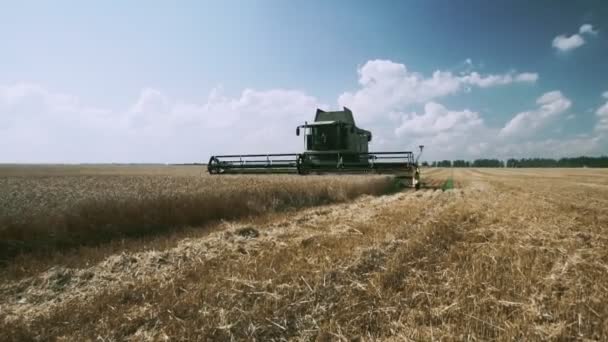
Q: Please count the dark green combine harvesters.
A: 1